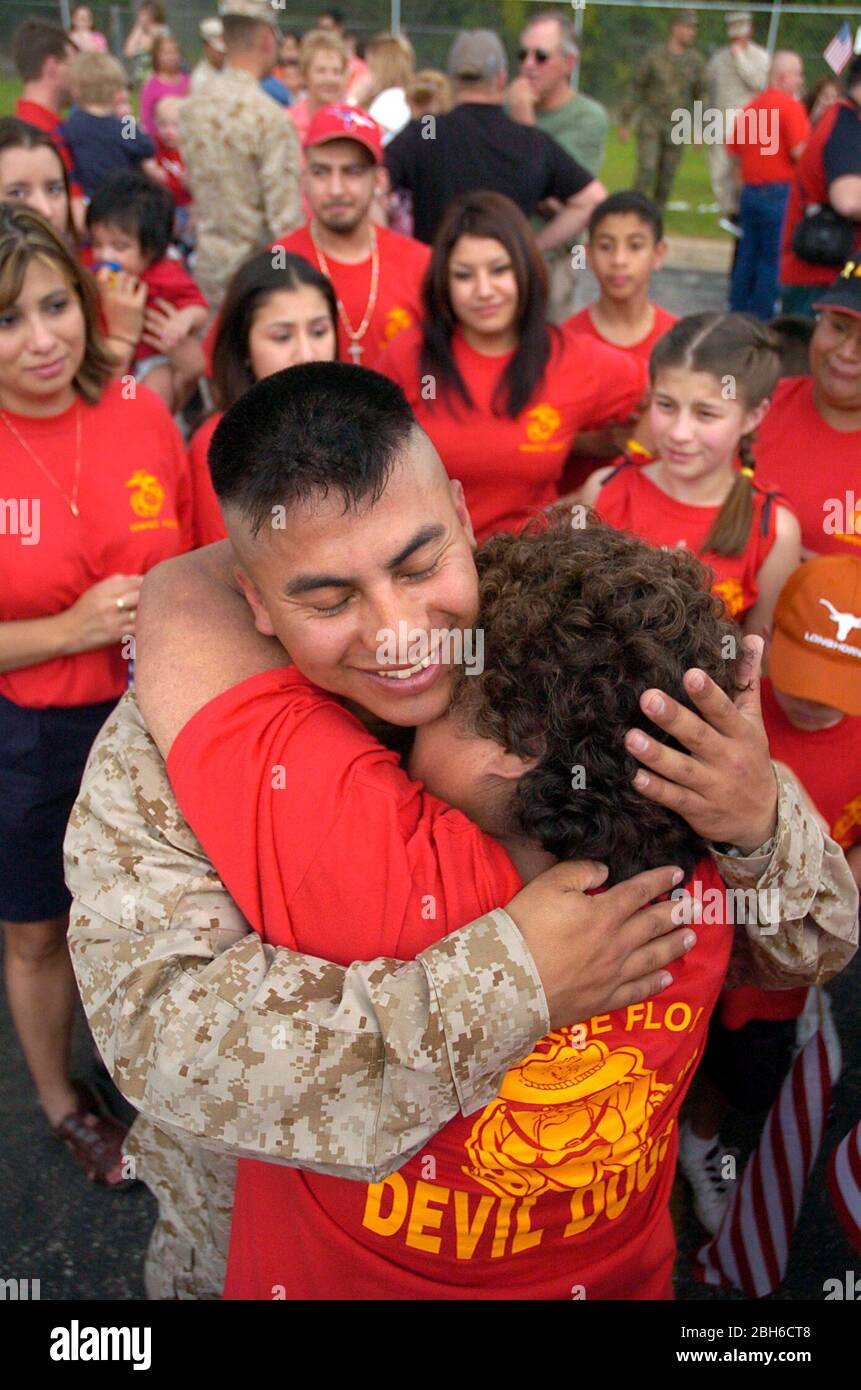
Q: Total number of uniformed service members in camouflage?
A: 5